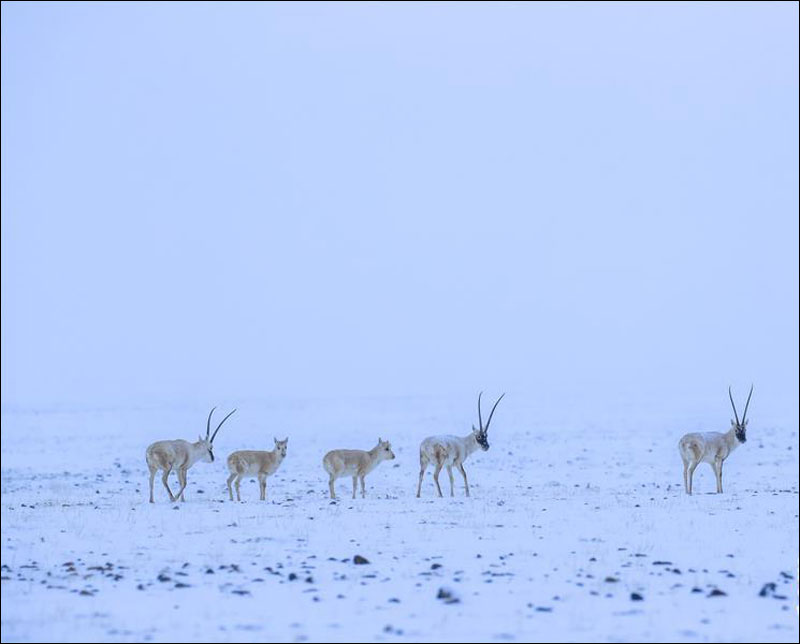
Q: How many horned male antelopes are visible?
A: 3